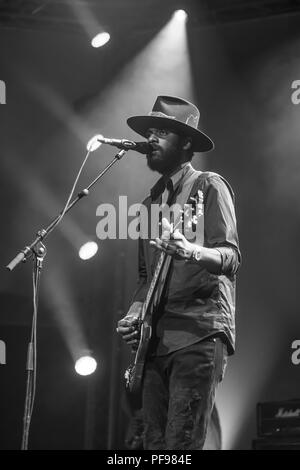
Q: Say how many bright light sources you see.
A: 5